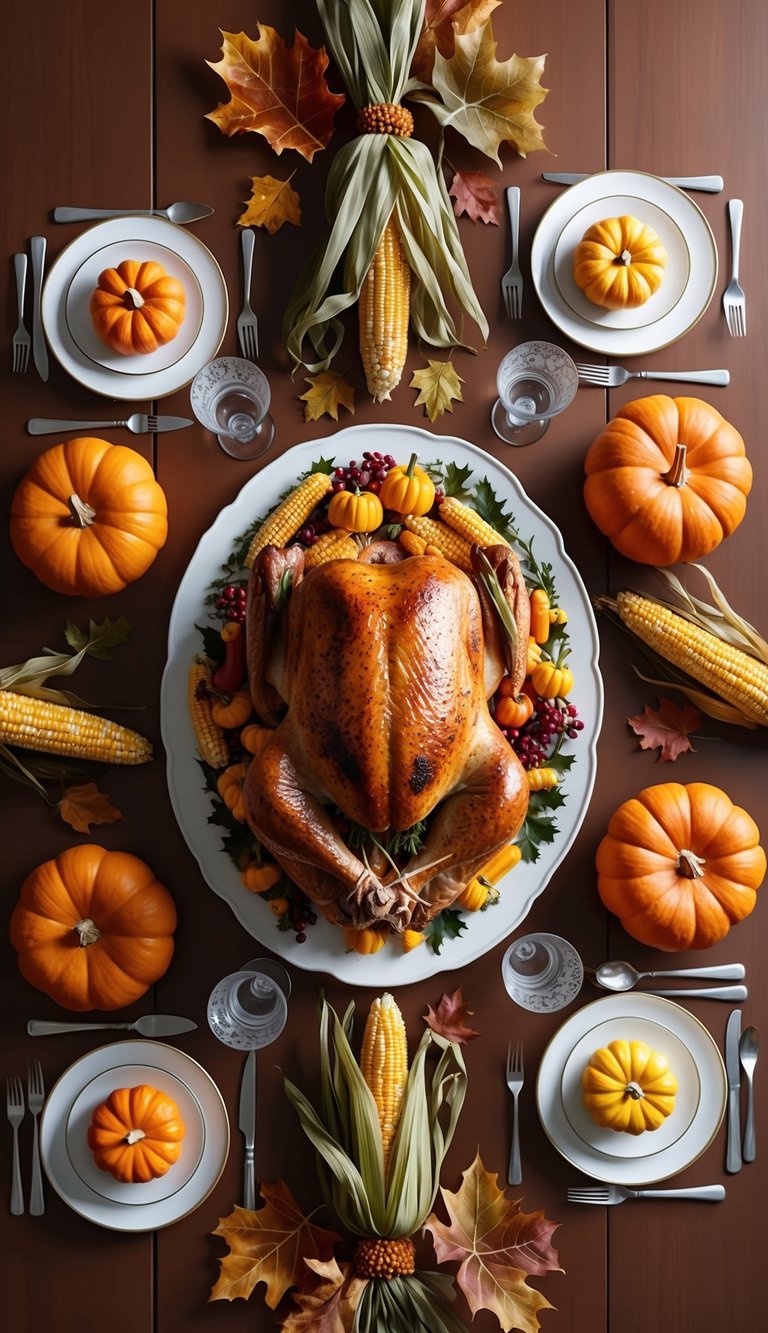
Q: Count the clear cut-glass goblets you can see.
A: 4